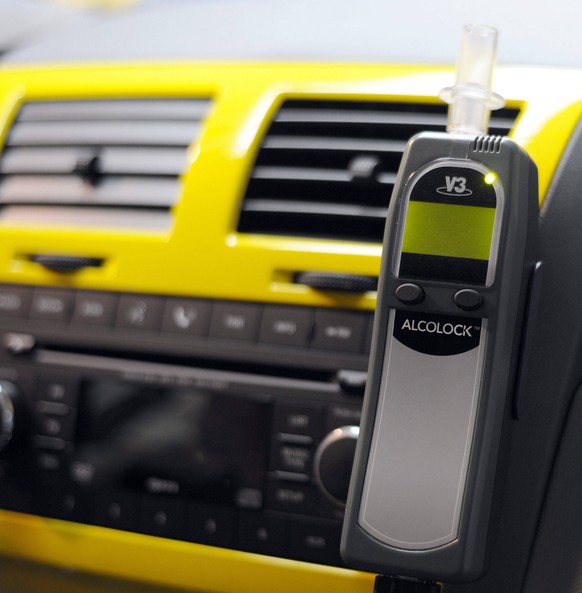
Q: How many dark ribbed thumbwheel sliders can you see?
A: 2